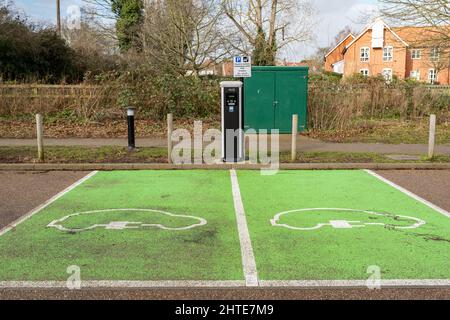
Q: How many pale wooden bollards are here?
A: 4